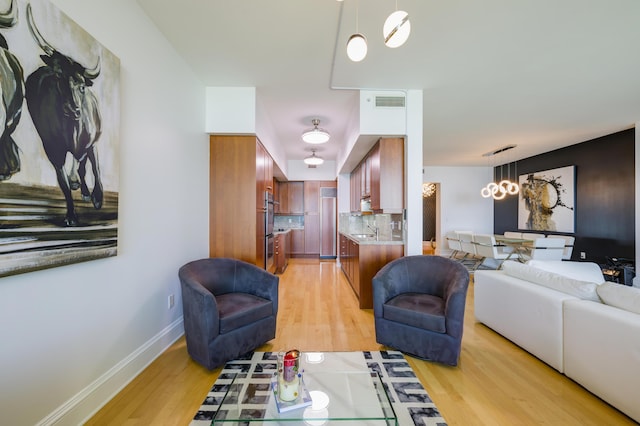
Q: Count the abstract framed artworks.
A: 1